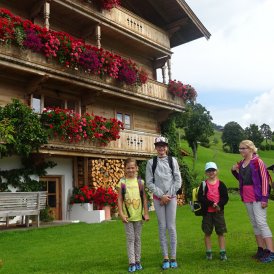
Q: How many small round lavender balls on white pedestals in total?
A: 0